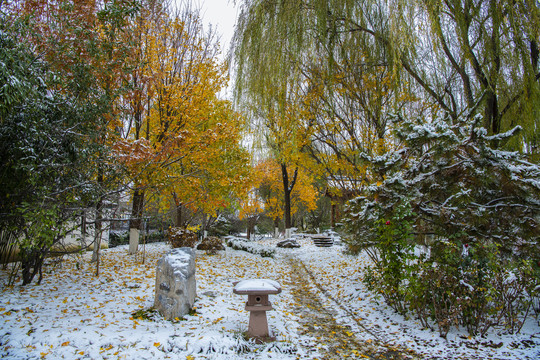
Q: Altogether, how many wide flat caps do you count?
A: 1